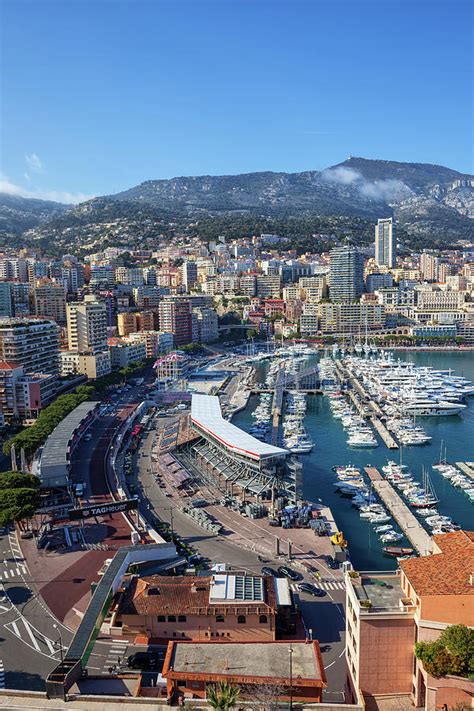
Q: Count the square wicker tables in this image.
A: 0